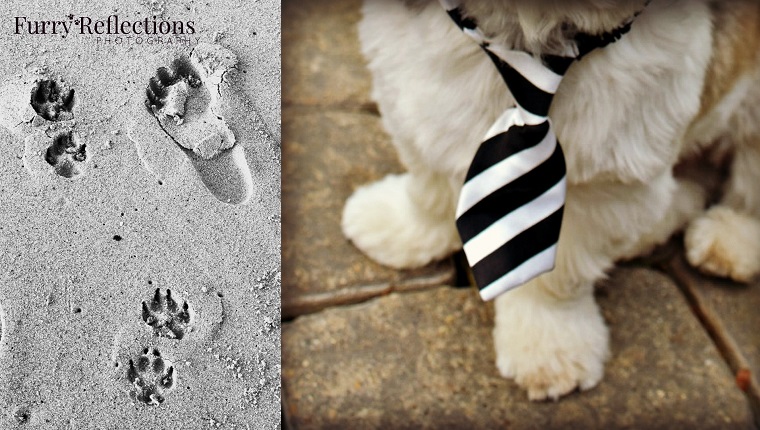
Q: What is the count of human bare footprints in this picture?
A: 1